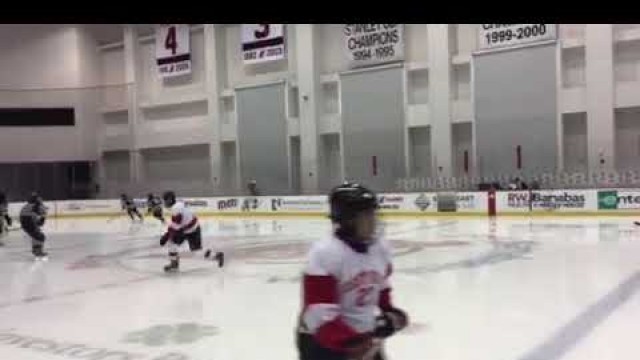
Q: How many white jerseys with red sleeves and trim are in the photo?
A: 2